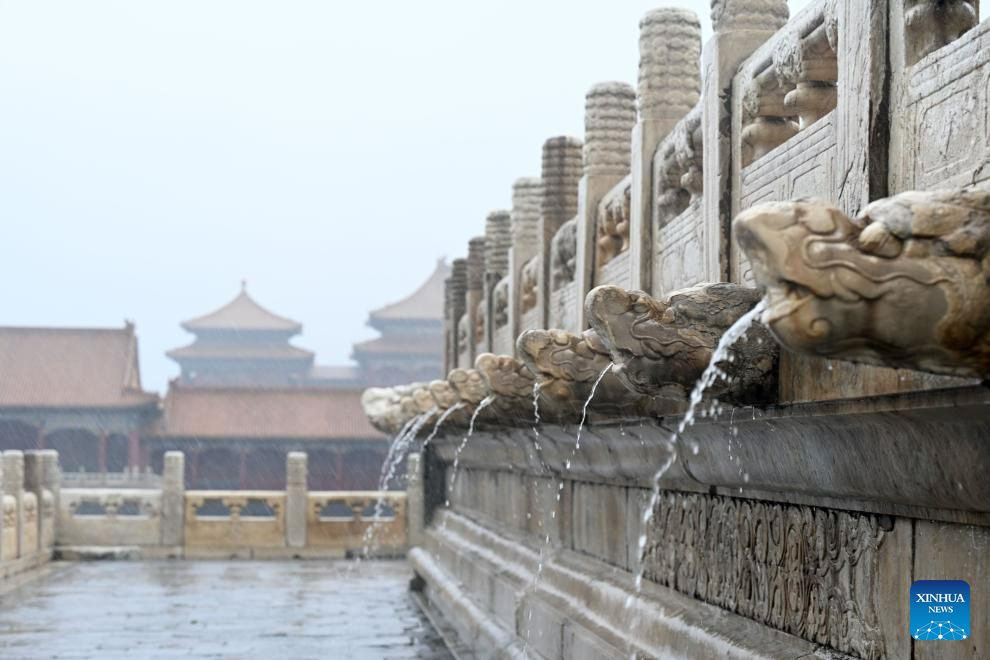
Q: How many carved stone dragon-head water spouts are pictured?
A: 9